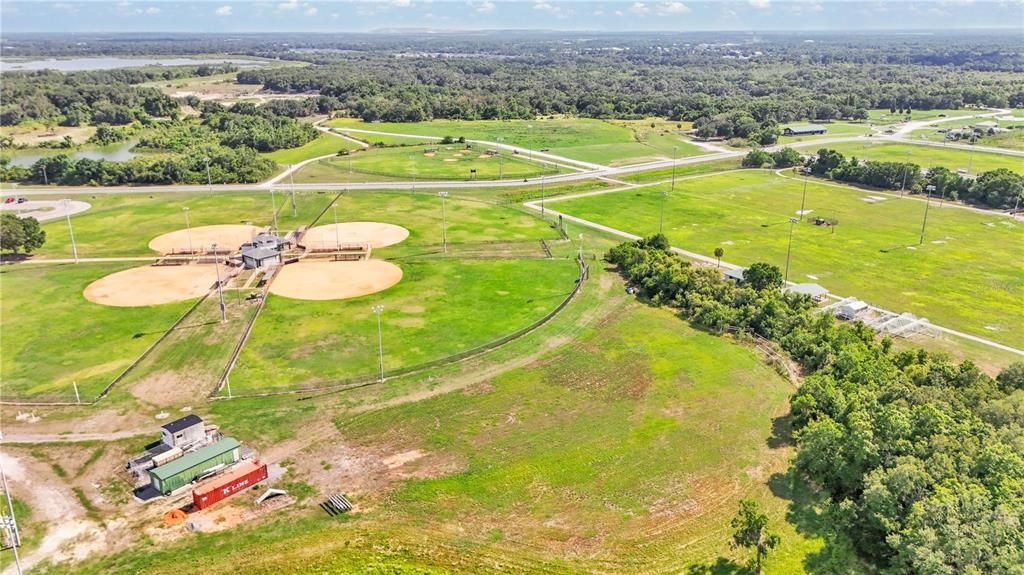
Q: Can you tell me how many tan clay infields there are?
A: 4